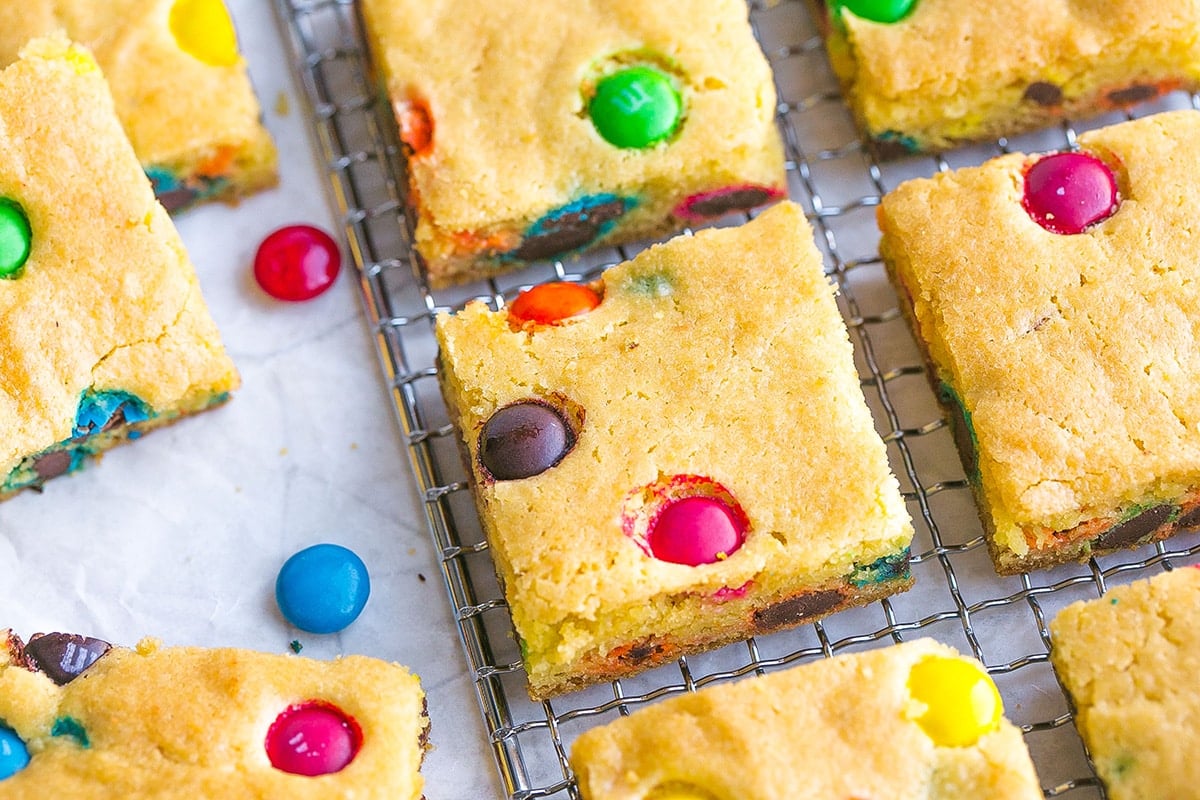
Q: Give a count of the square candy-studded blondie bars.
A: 9